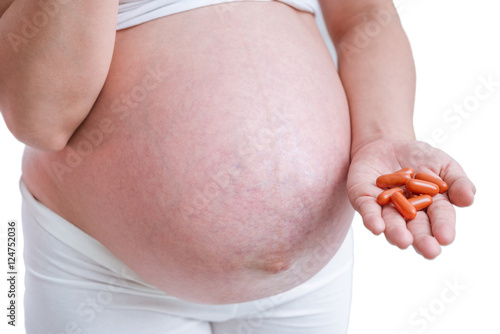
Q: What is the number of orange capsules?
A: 7